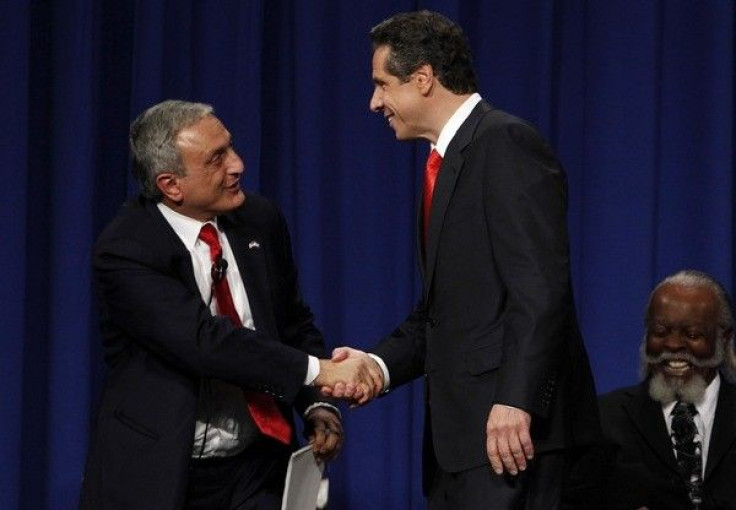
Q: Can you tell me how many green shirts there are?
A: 0